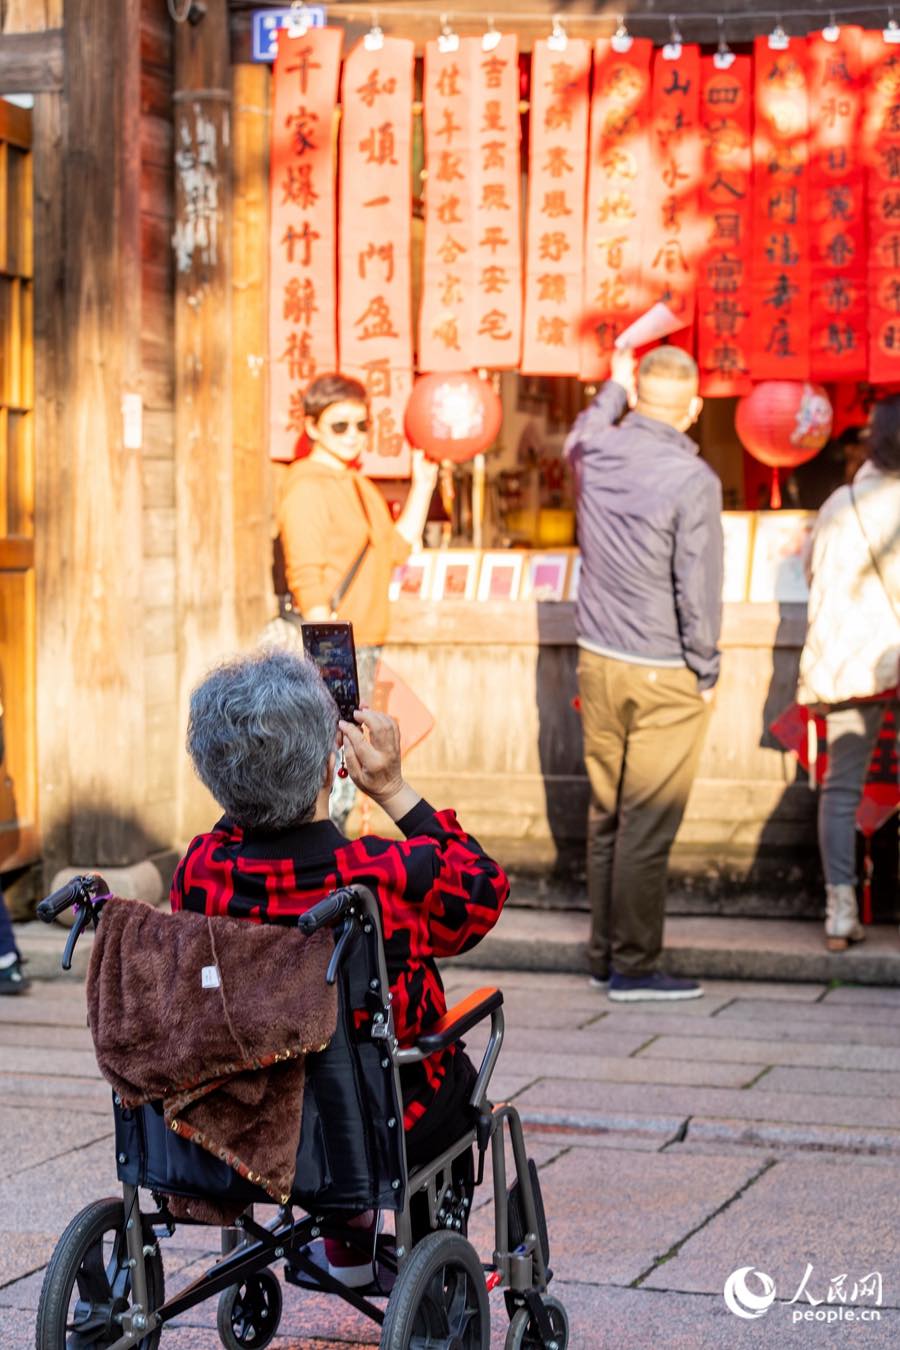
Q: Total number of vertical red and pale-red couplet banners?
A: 11